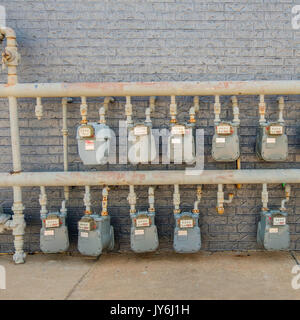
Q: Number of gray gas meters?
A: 10